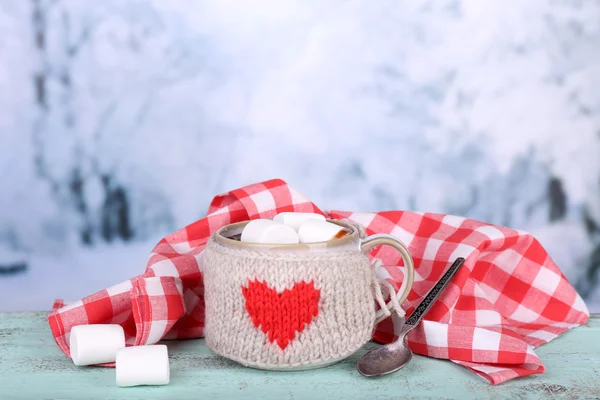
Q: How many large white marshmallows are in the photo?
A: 5